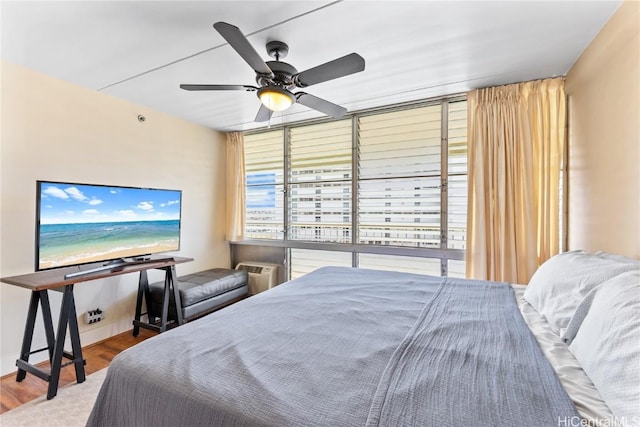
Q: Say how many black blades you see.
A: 5